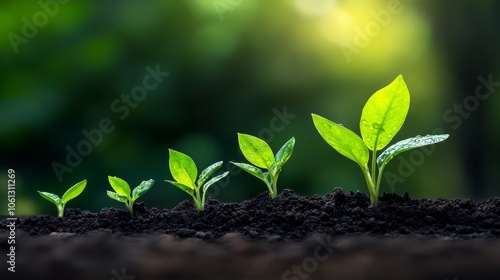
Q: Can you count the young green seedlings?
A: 5